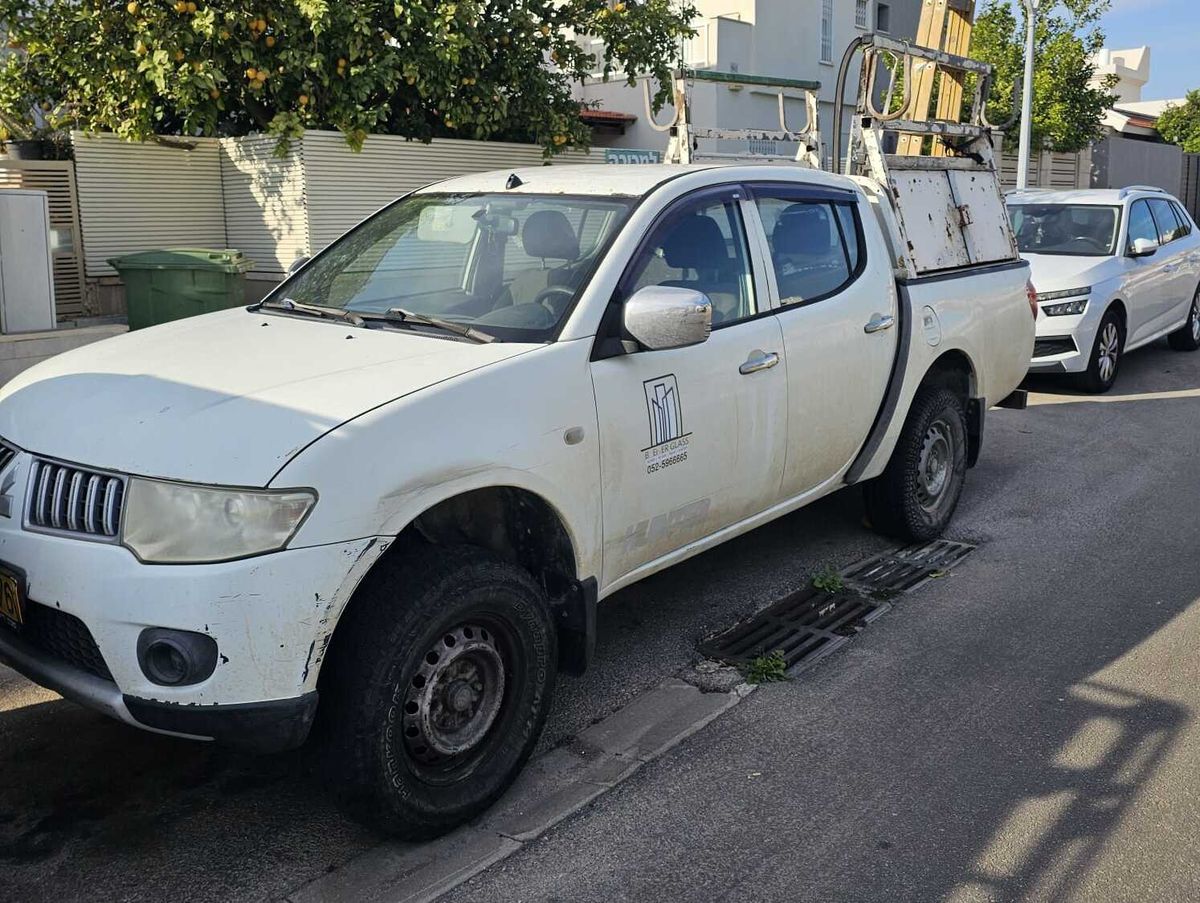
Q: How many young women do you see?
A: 0